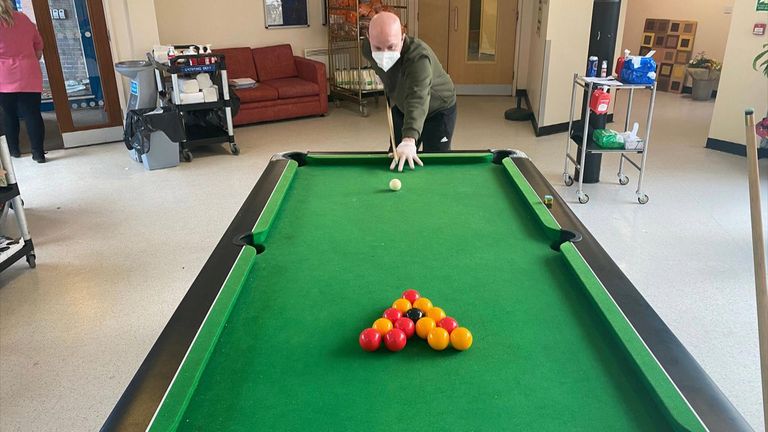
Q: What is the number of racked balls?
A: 14